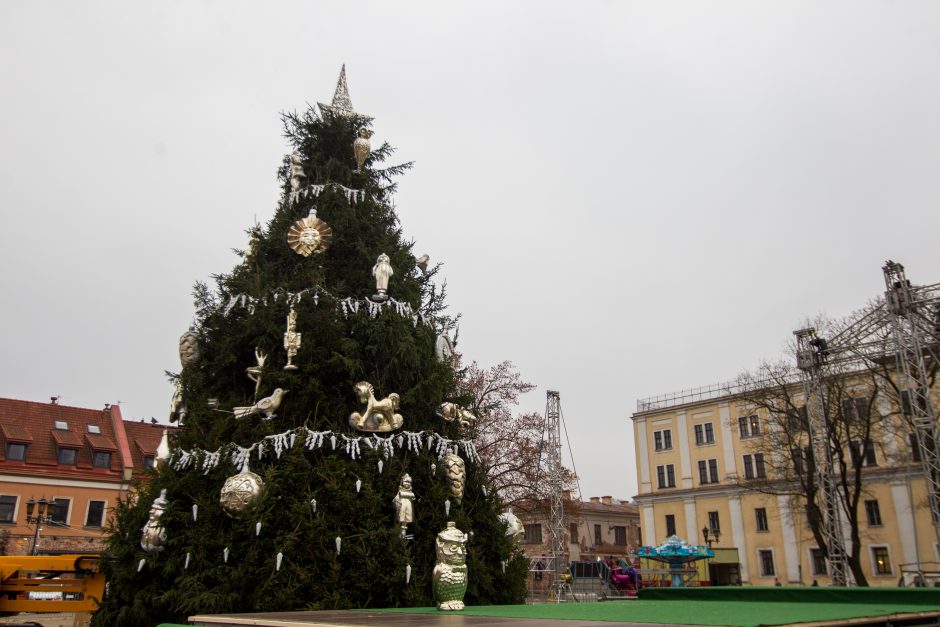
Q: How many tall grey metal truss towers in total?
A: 3